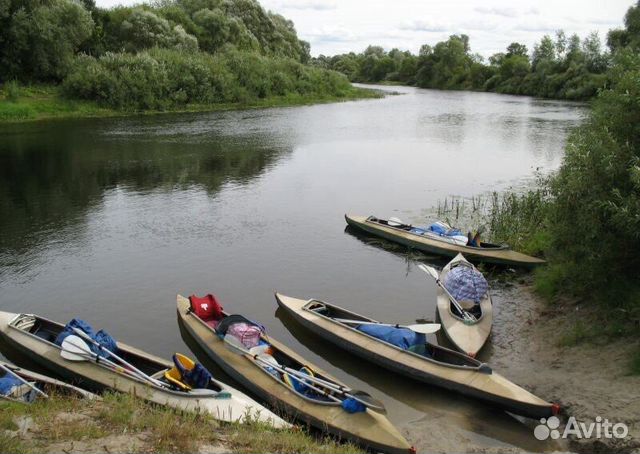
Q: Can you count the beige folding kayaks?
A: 6